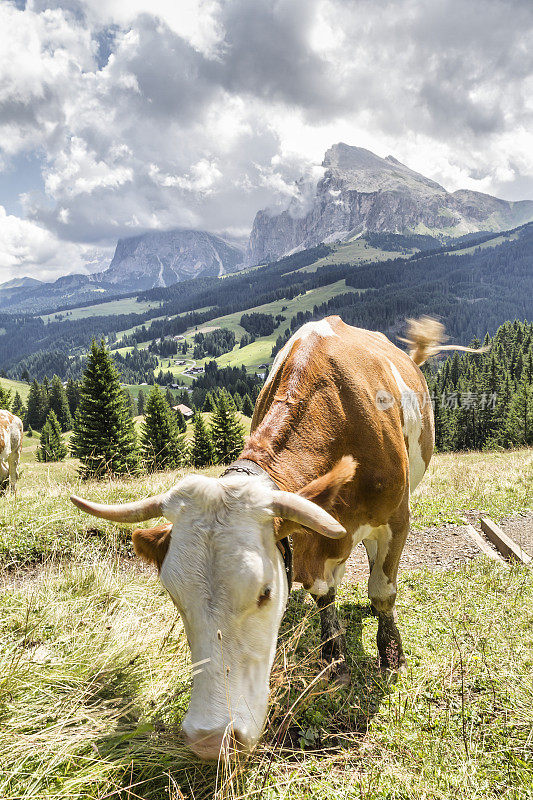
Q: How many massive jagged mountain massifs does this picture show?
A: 2